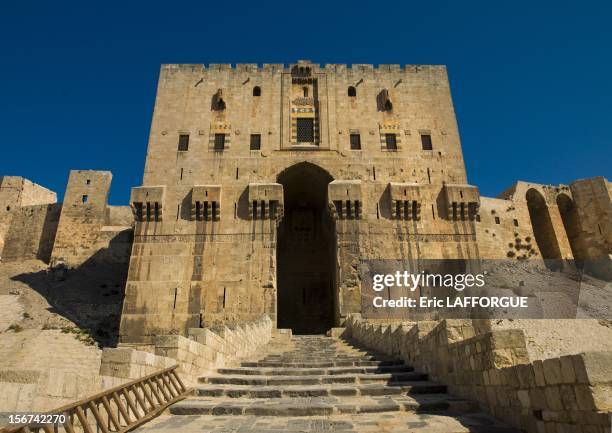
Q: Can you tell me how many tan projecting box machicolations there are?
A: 6